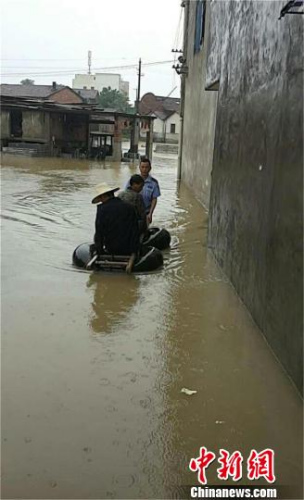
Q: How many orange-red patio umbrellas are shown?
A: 0